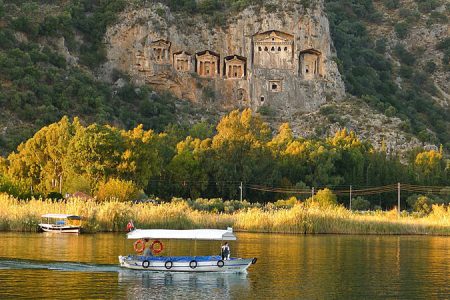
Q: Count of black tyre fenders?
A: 5